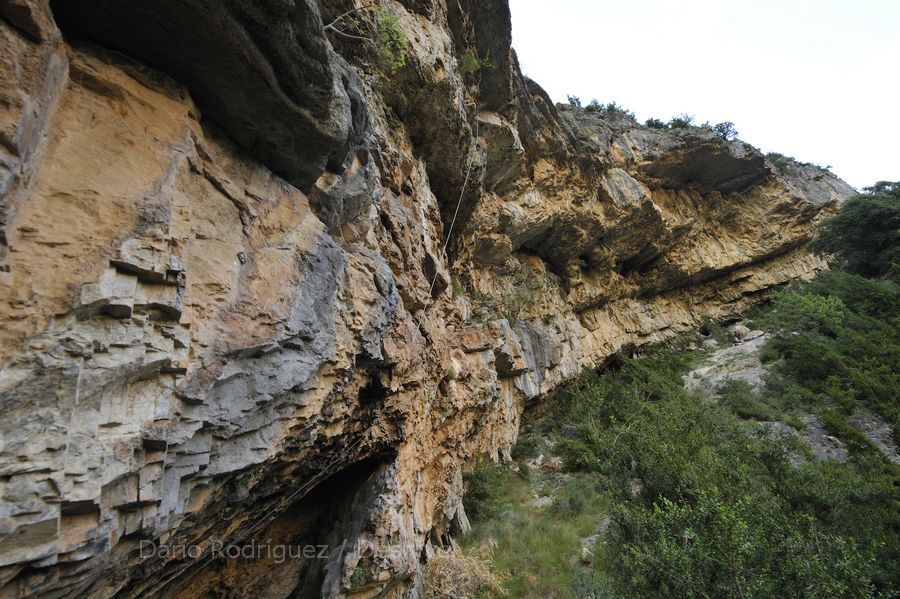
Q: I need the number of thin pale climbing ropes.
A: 1